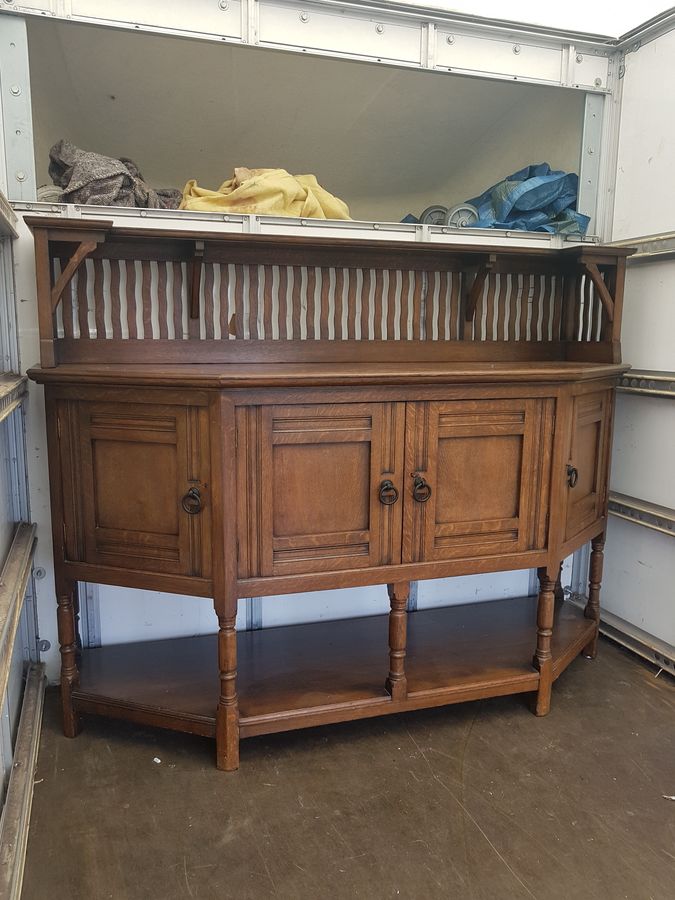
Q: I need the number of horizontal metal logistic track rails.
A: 8